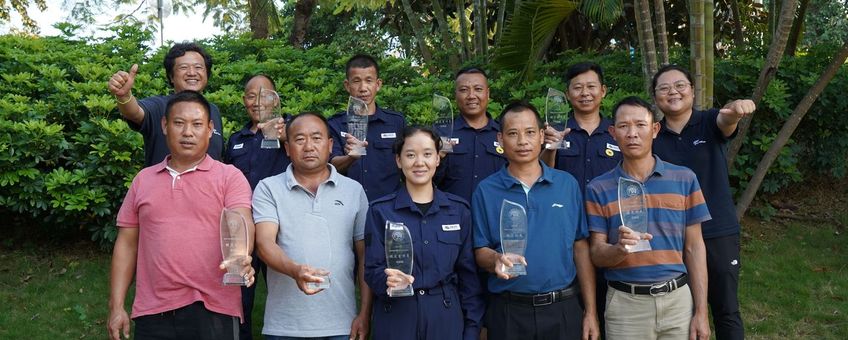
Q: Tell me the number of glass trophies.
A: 9